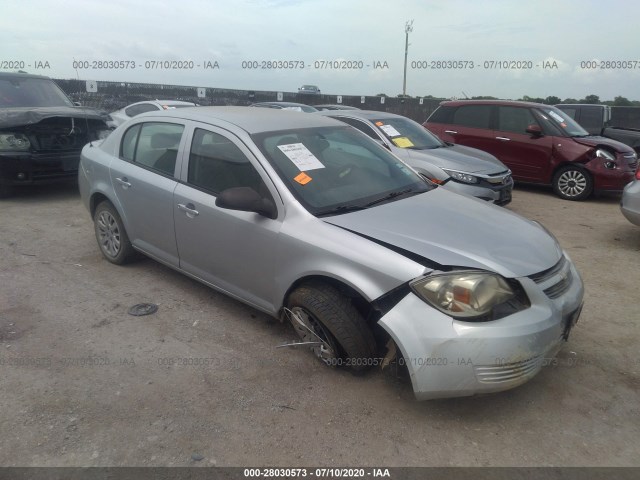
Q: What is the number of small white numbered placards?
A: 7